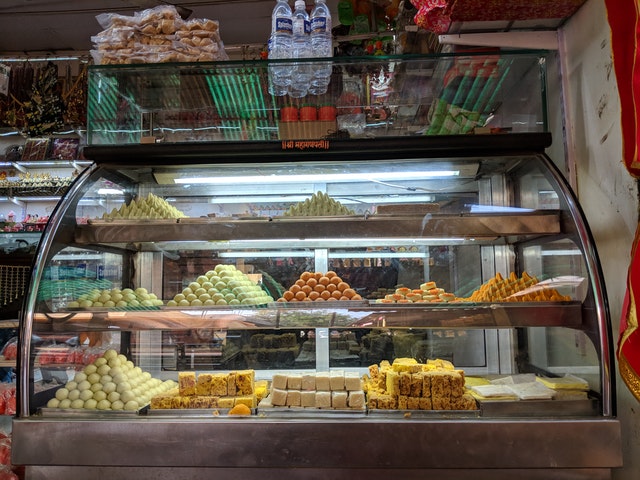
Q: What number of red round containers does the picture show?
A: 3